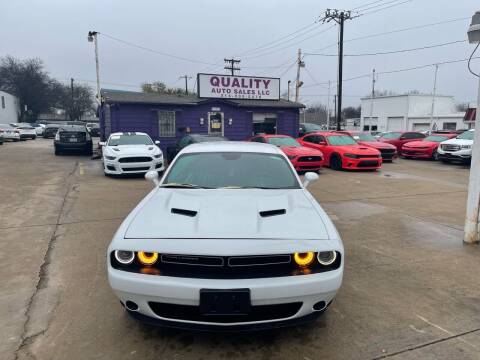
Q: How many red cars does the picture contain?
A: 5